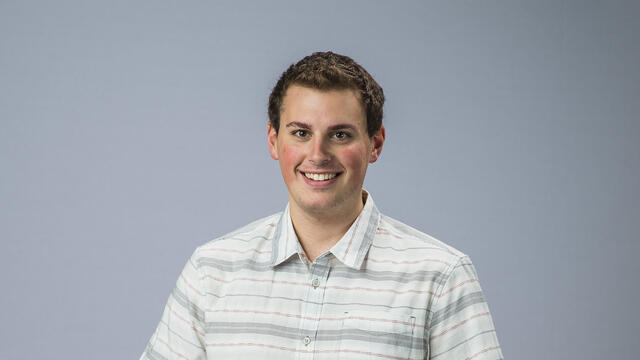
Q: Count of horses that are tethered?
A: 0